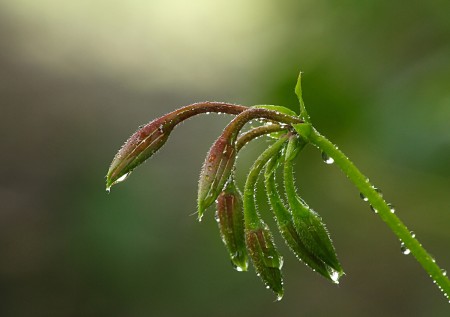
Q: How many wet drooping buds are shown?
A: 6